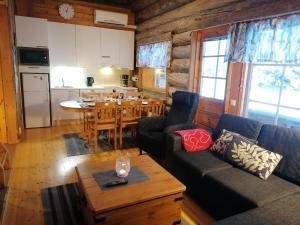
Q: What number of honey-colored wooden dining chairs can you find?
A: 6